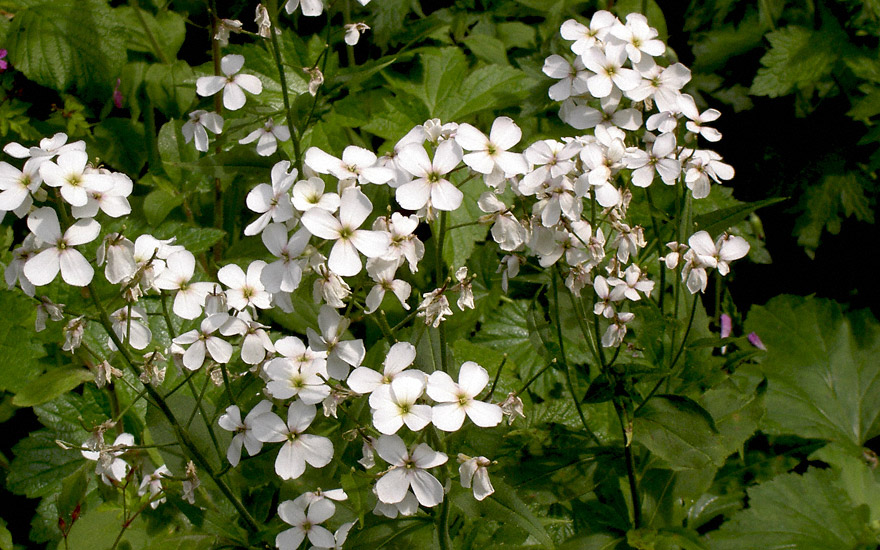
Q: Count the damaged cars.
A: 0